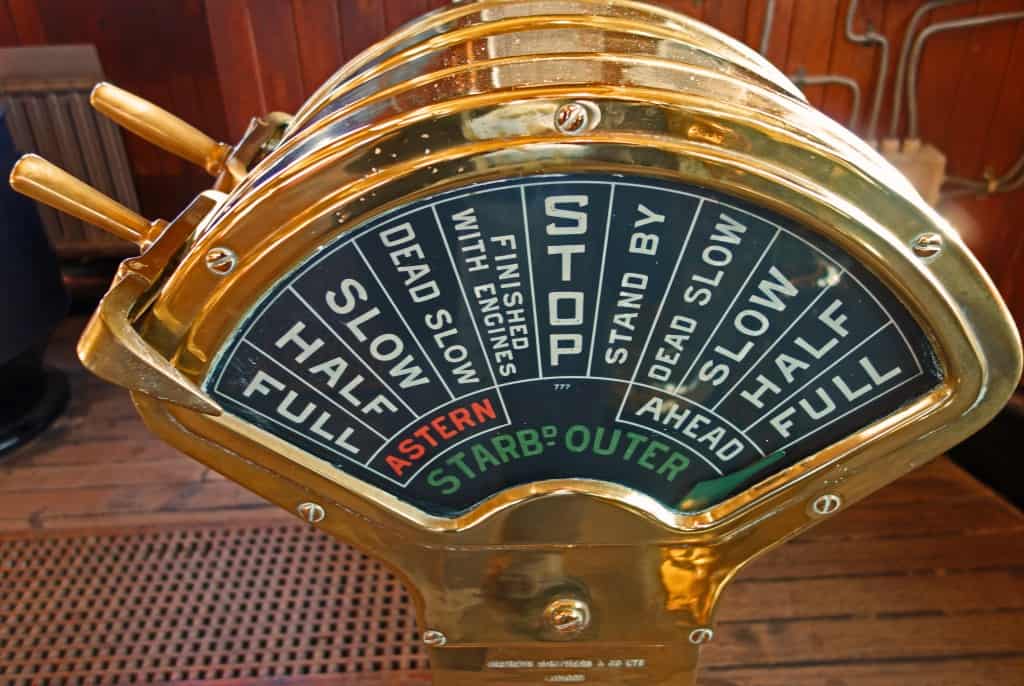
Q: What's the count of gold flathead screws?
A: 7